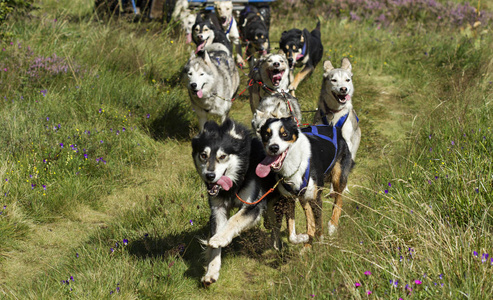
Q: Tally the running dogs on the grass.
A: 10